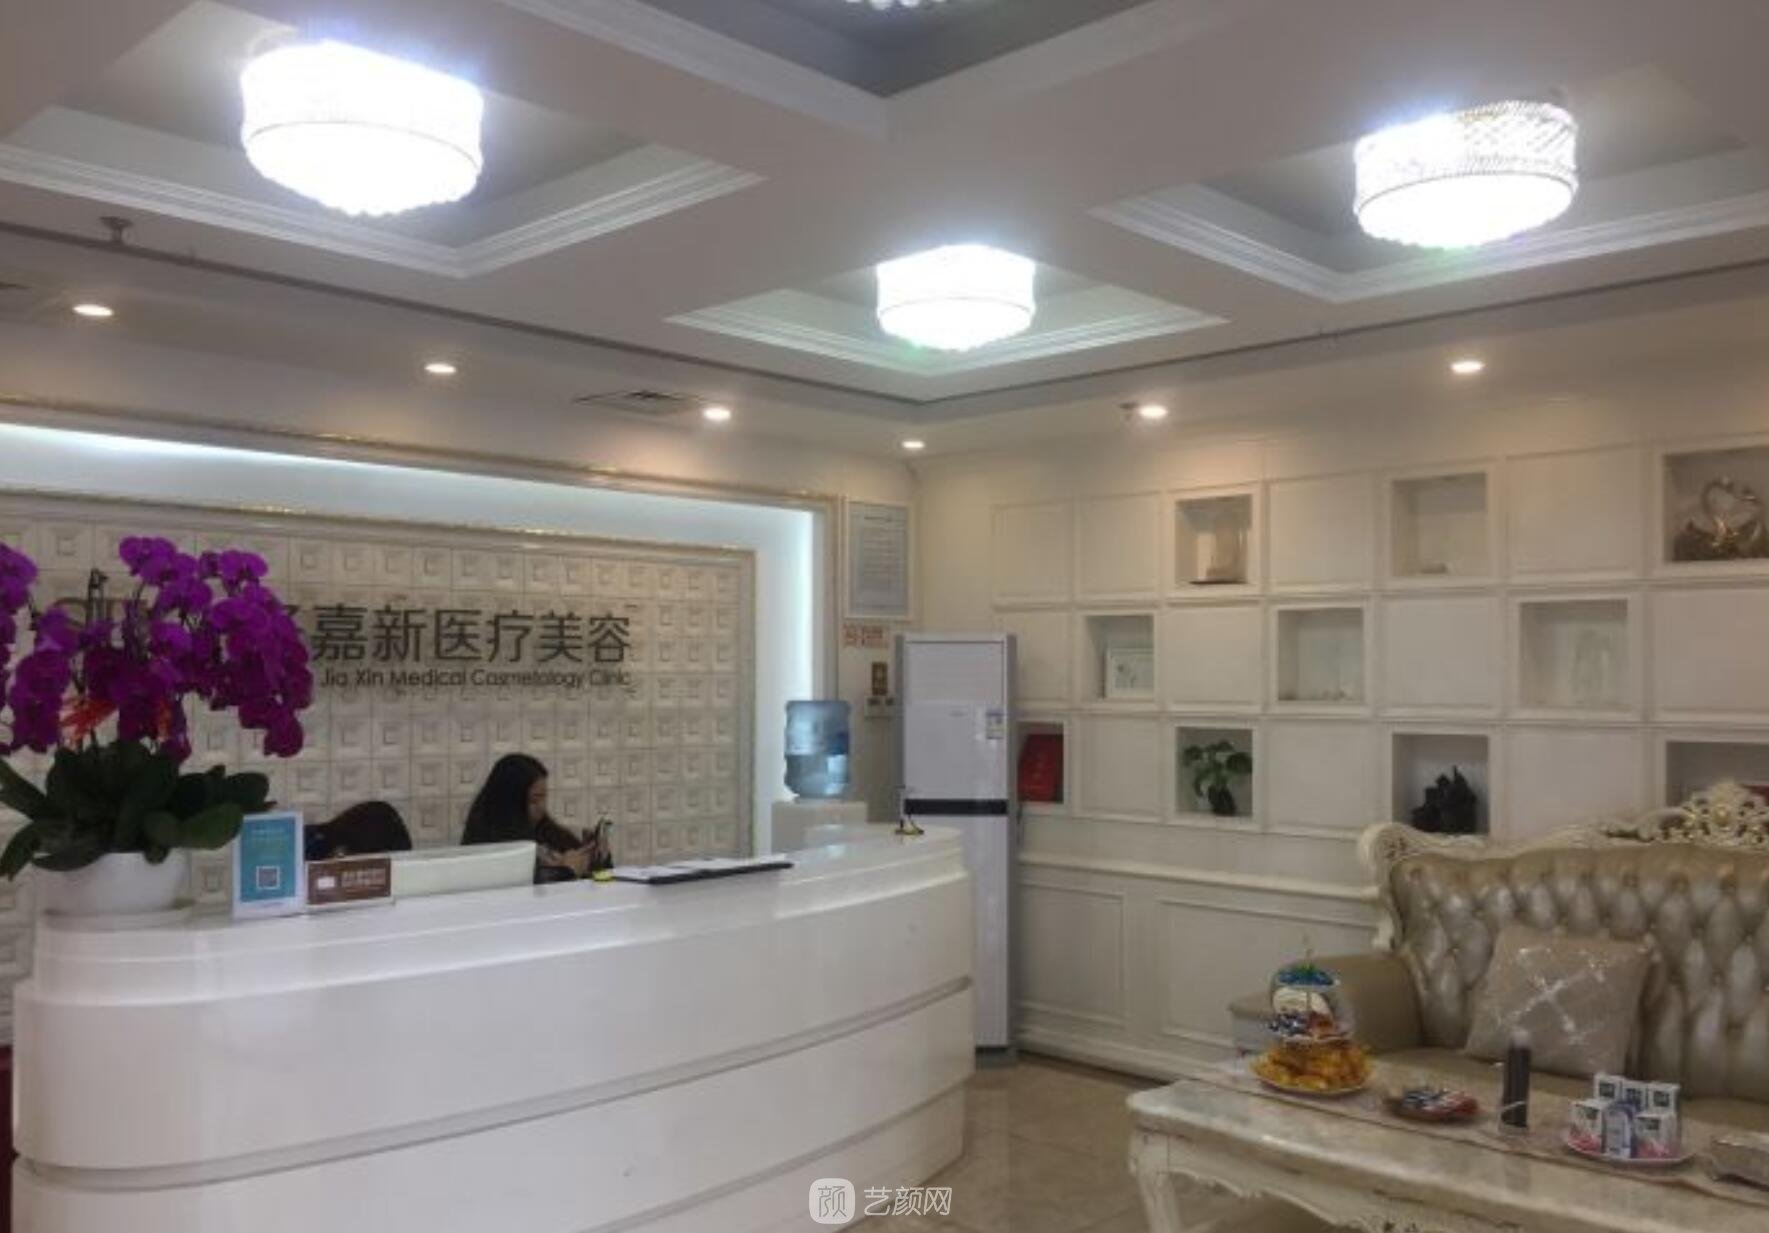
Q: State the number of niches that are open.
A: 10